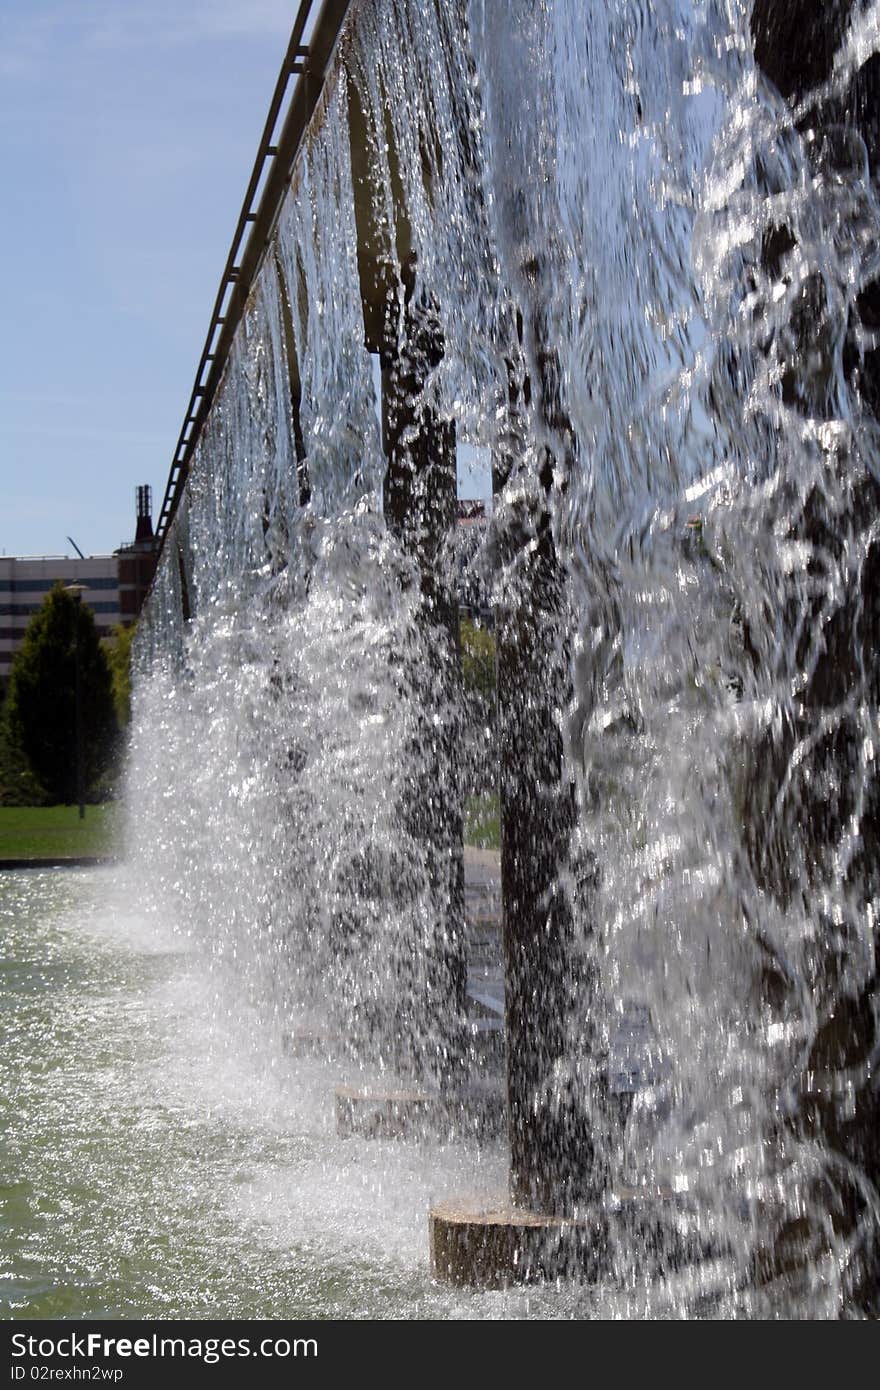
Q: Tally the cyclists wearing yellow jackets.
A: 0